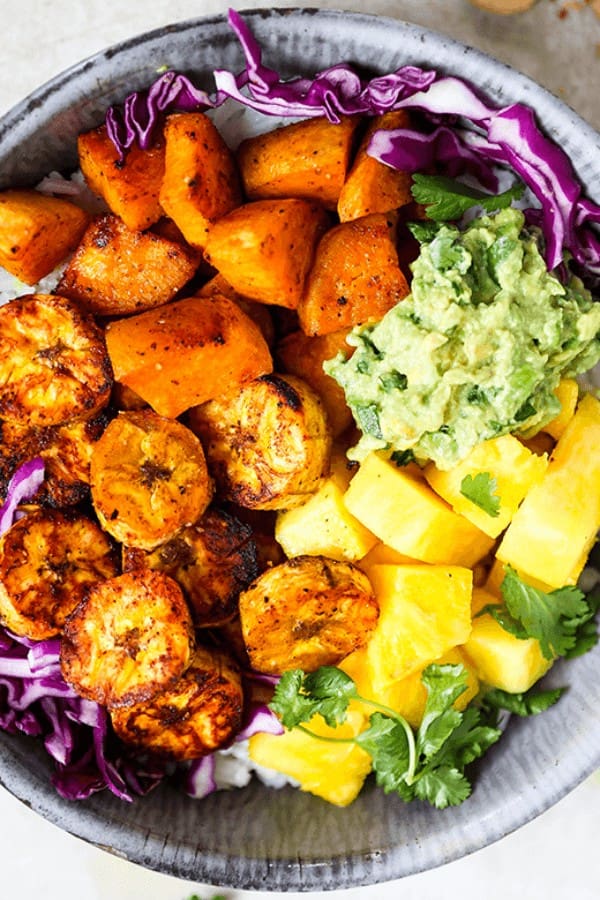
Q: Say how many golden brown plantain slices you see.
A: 9